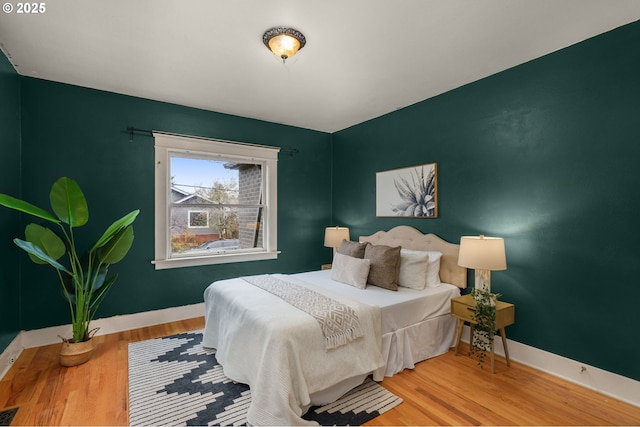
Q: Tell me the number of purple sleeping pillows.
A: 0